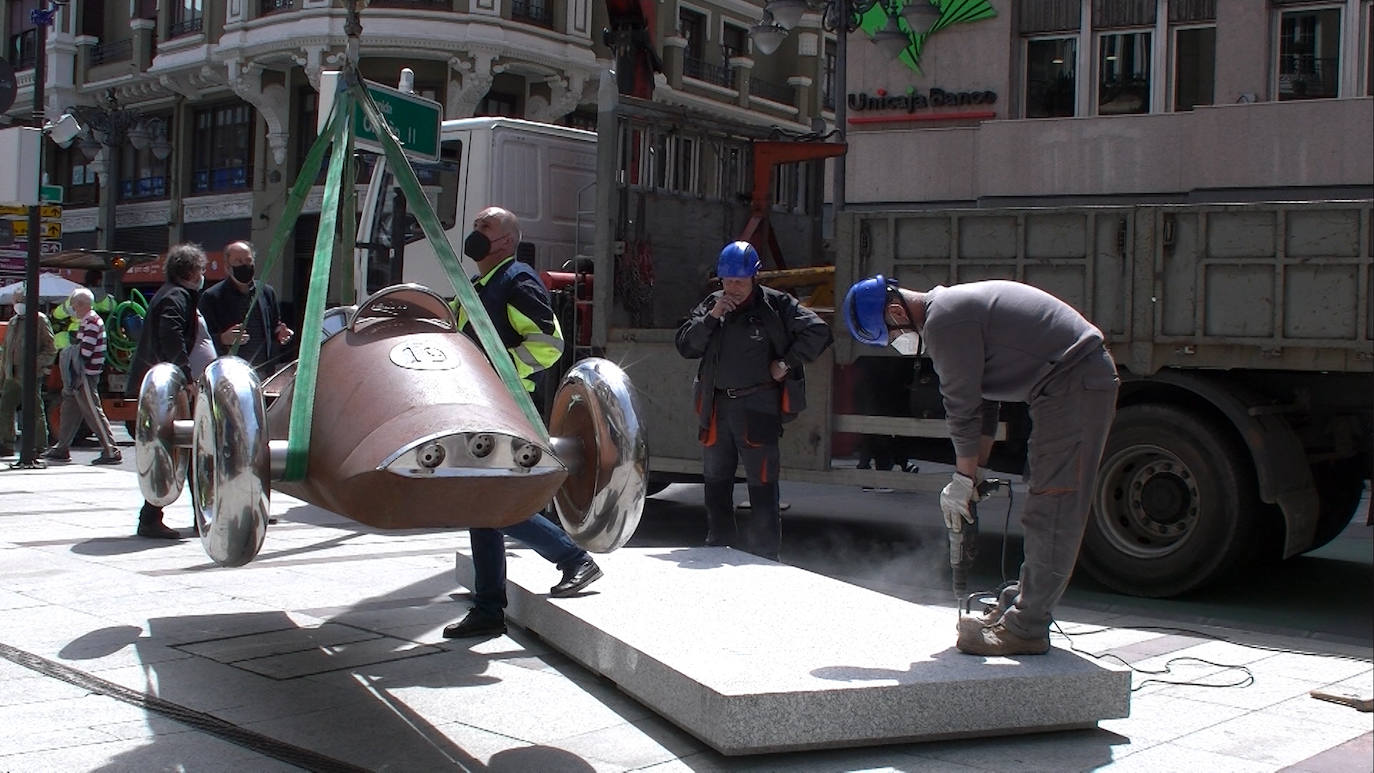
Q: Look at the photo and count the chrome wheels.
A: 3